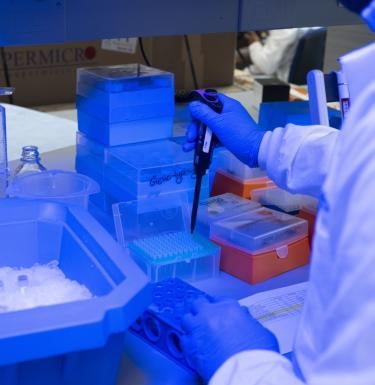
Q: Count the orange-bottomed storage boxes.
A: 3